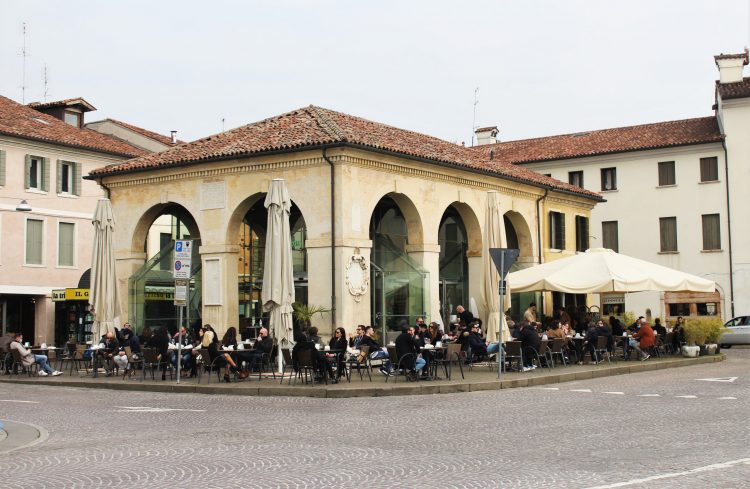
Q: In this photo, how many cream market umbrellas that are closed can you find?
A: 3